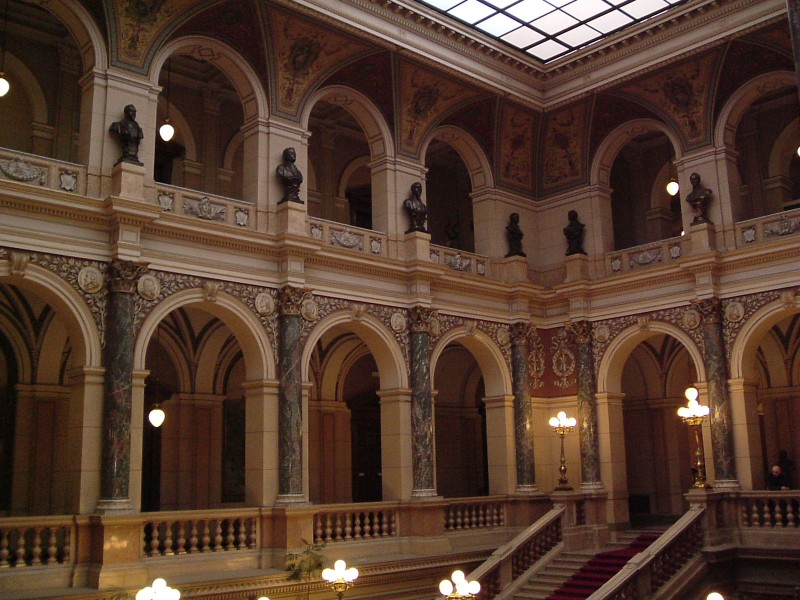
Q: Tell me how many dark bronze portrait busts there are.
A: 6